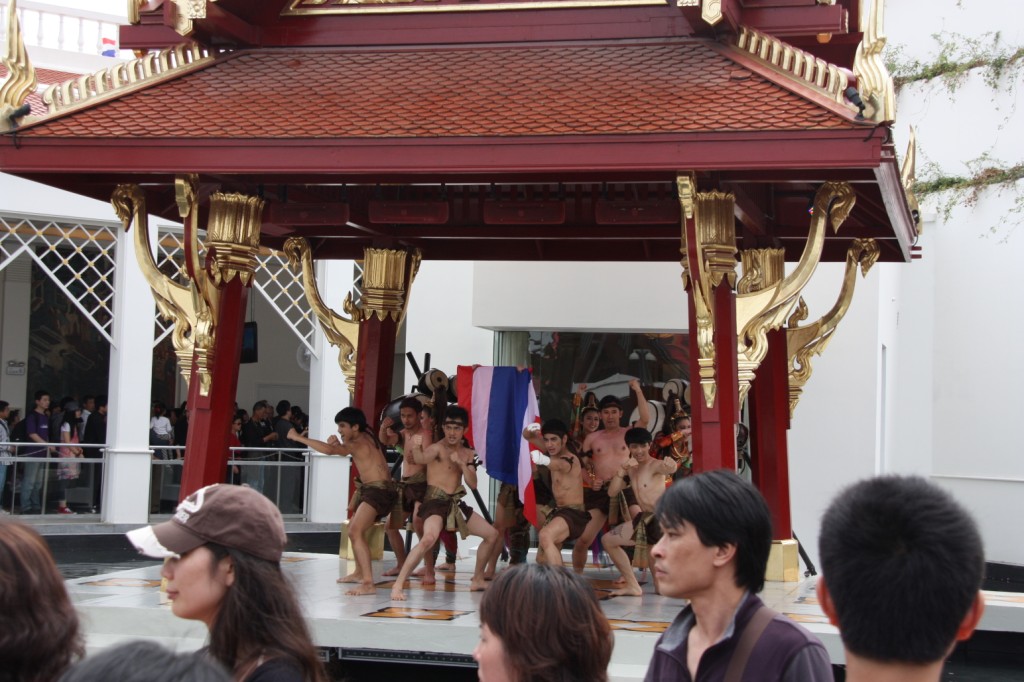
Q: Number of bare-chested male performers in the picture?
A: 6